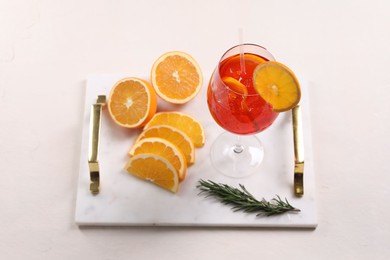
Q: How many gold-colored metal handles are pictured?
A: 2